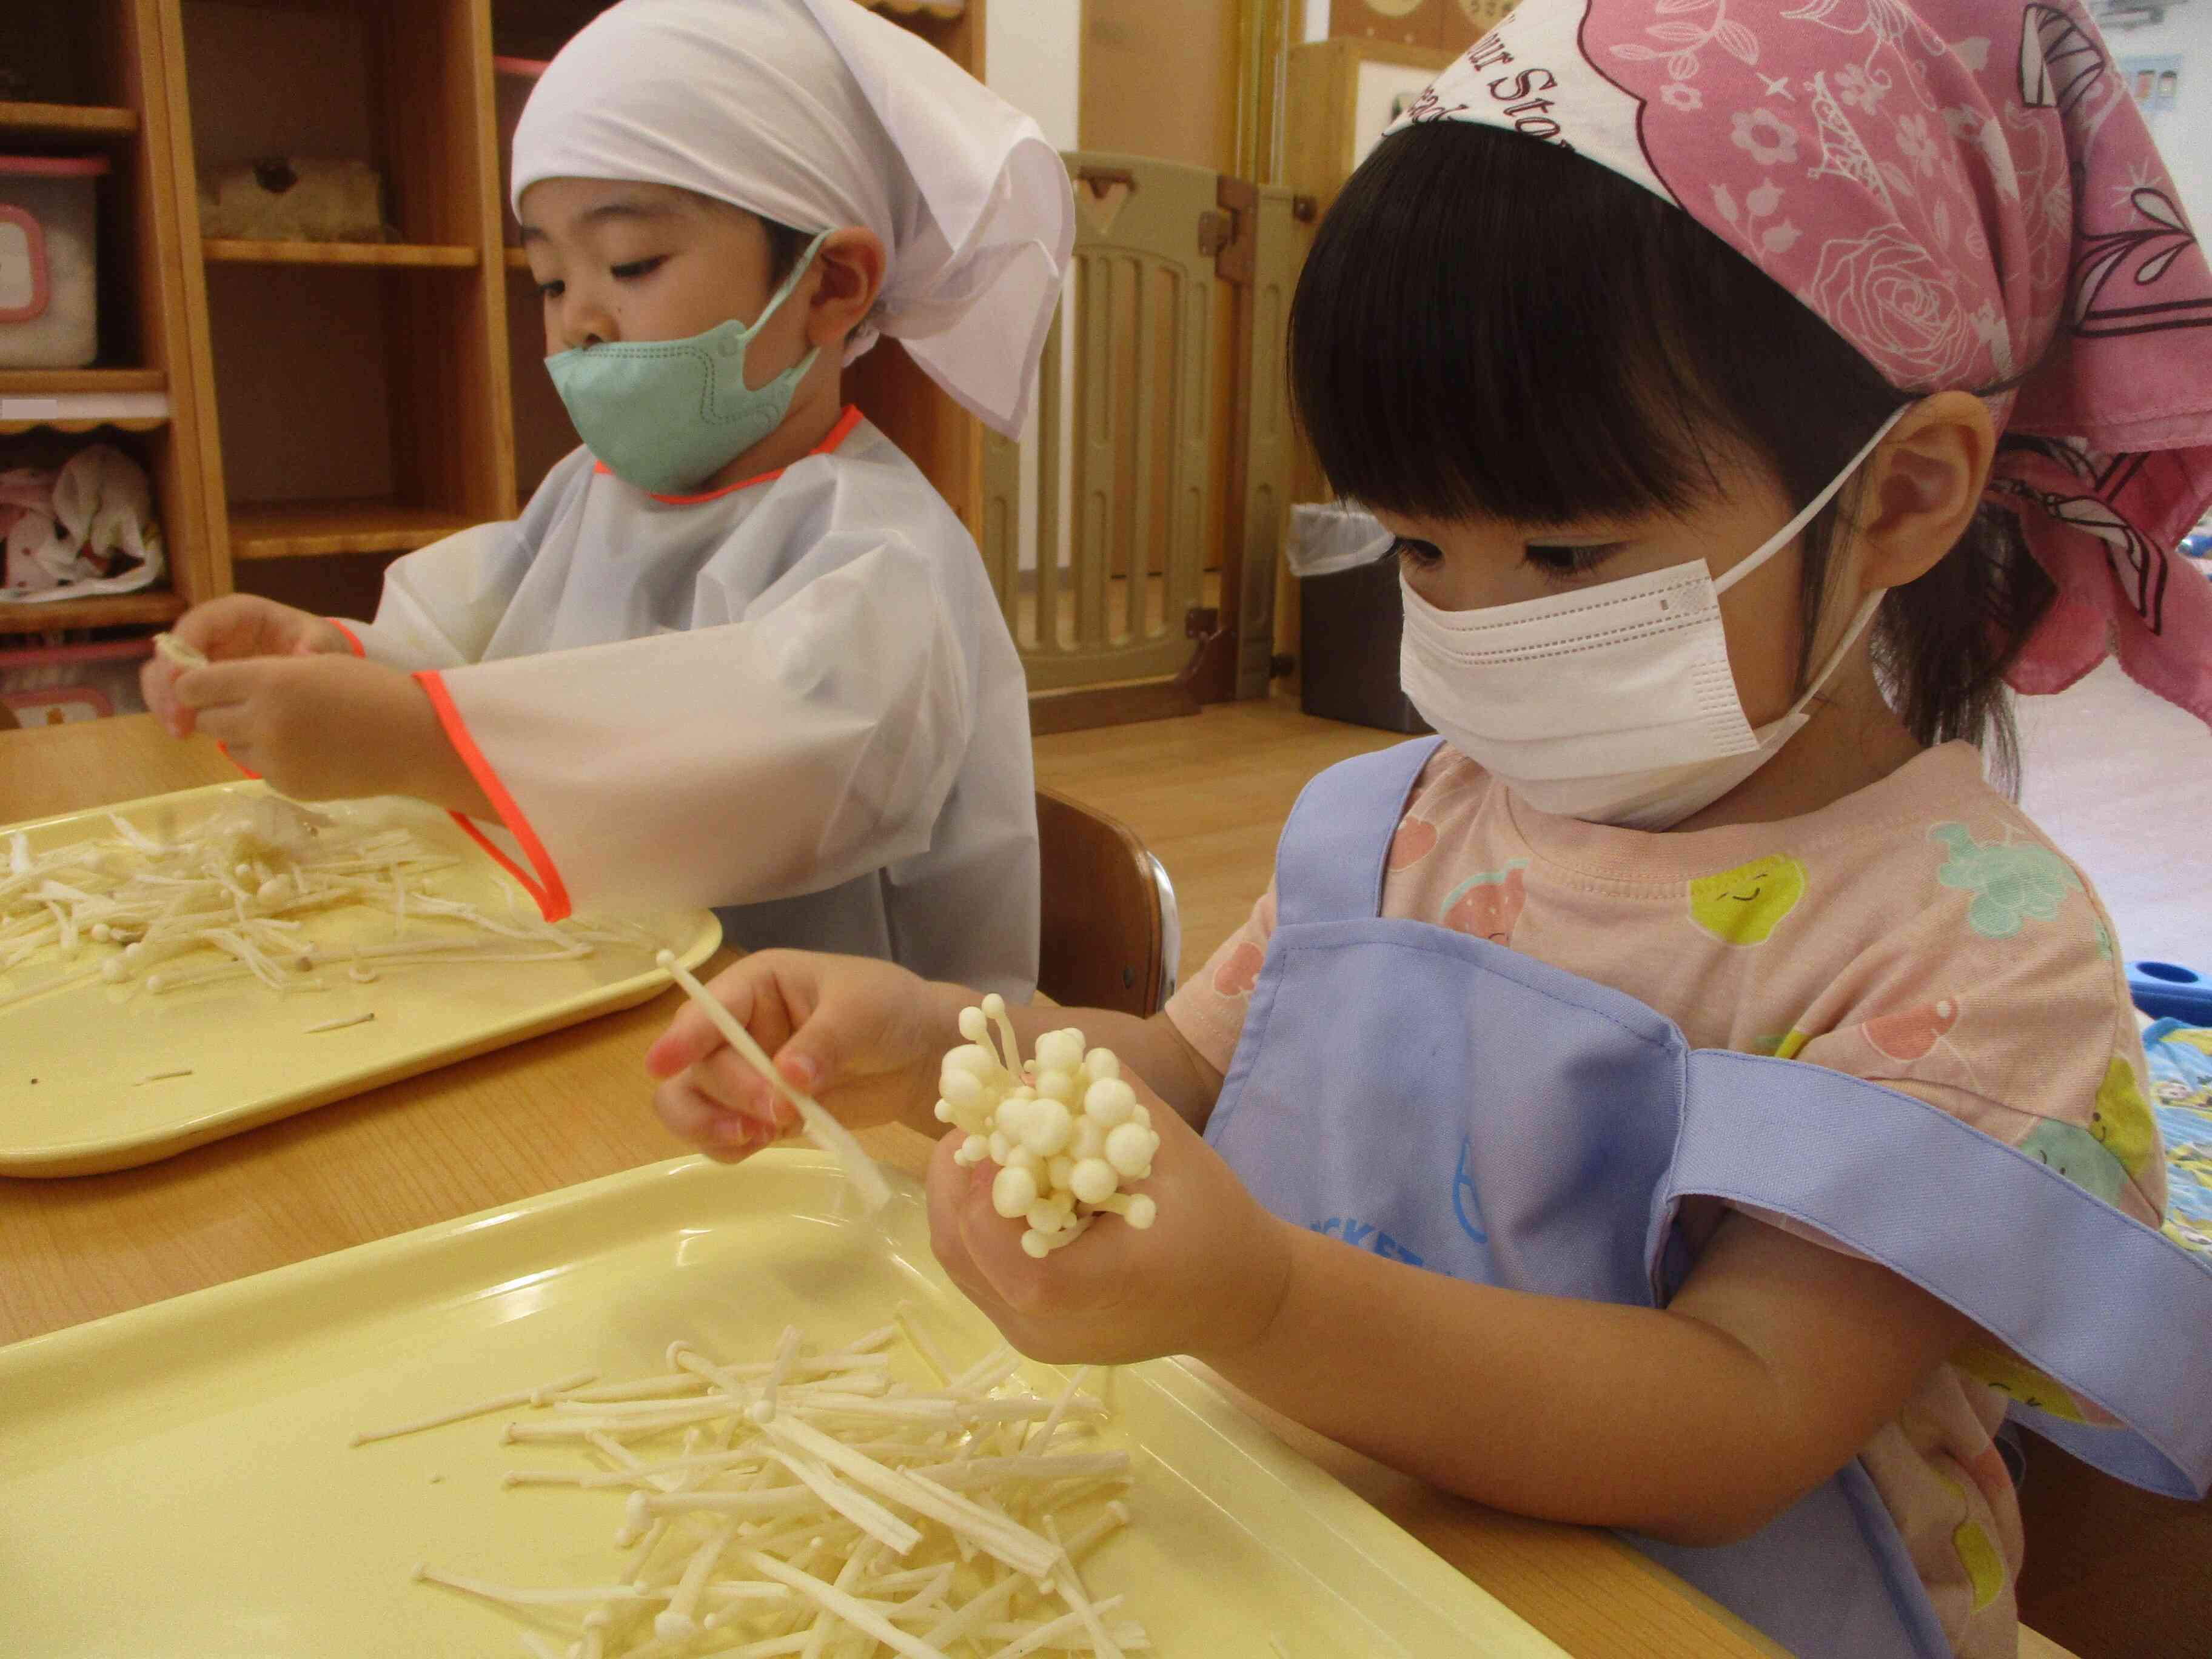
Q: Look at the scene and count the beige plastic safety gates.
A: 1